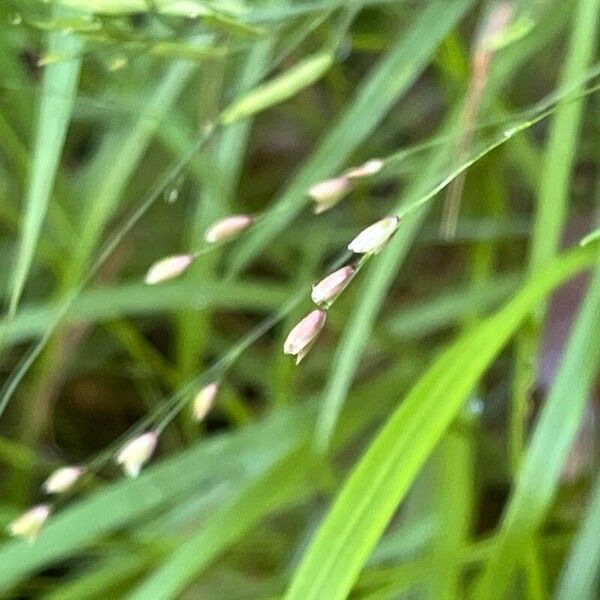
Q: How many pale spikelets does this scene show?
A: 11